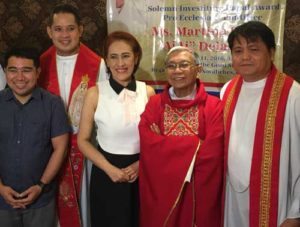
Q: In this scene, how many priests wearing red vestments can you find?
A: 3